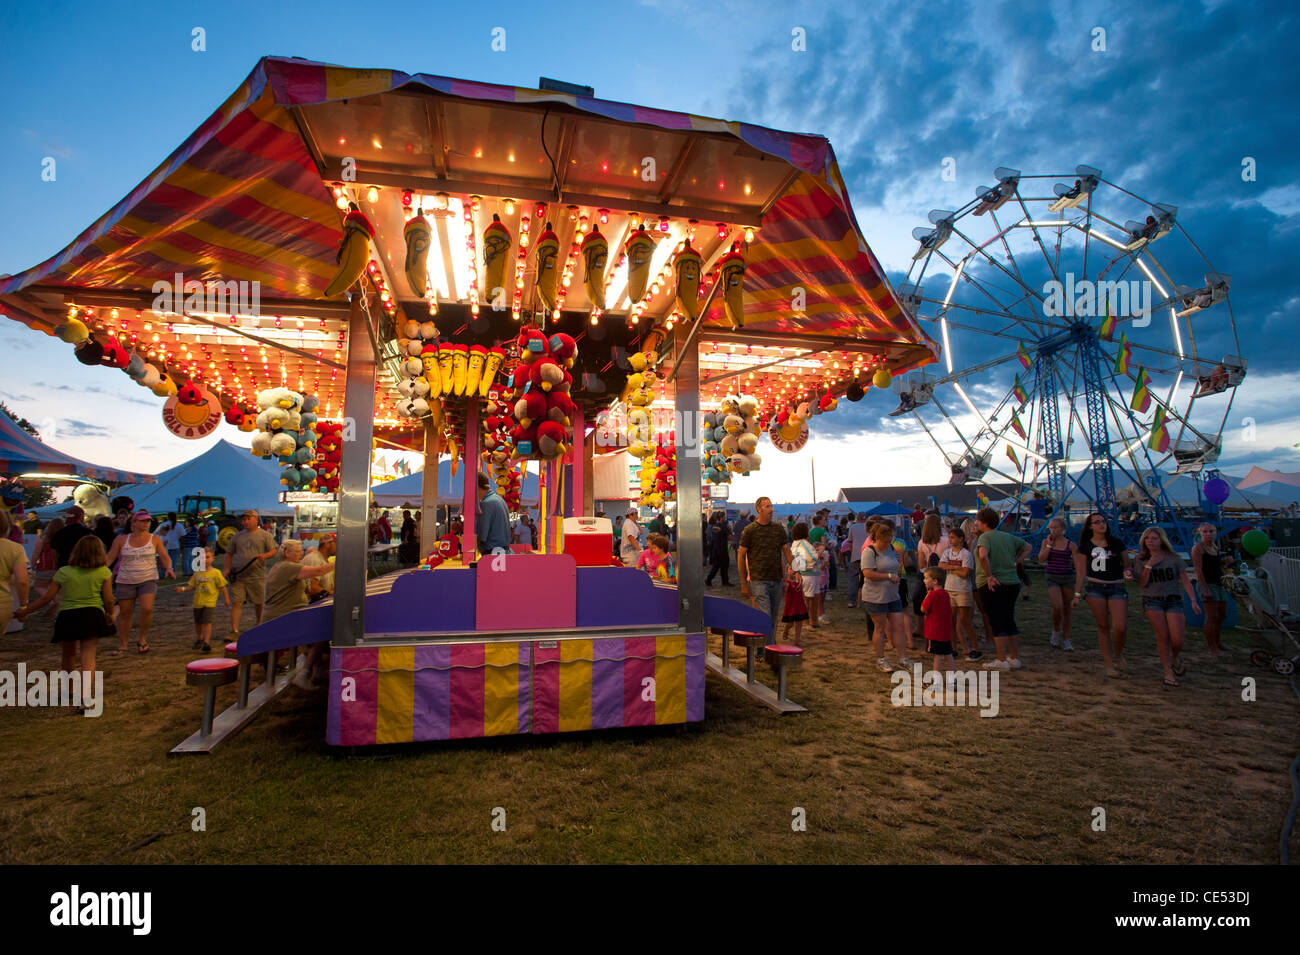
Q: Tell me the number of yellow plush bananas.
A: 13